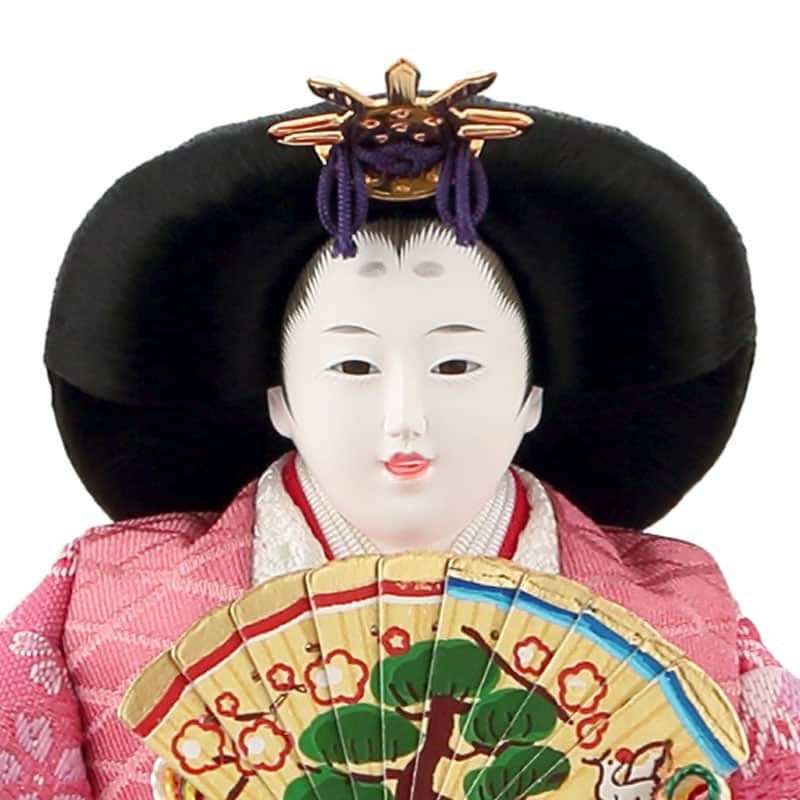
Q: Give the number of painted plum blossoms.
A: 9